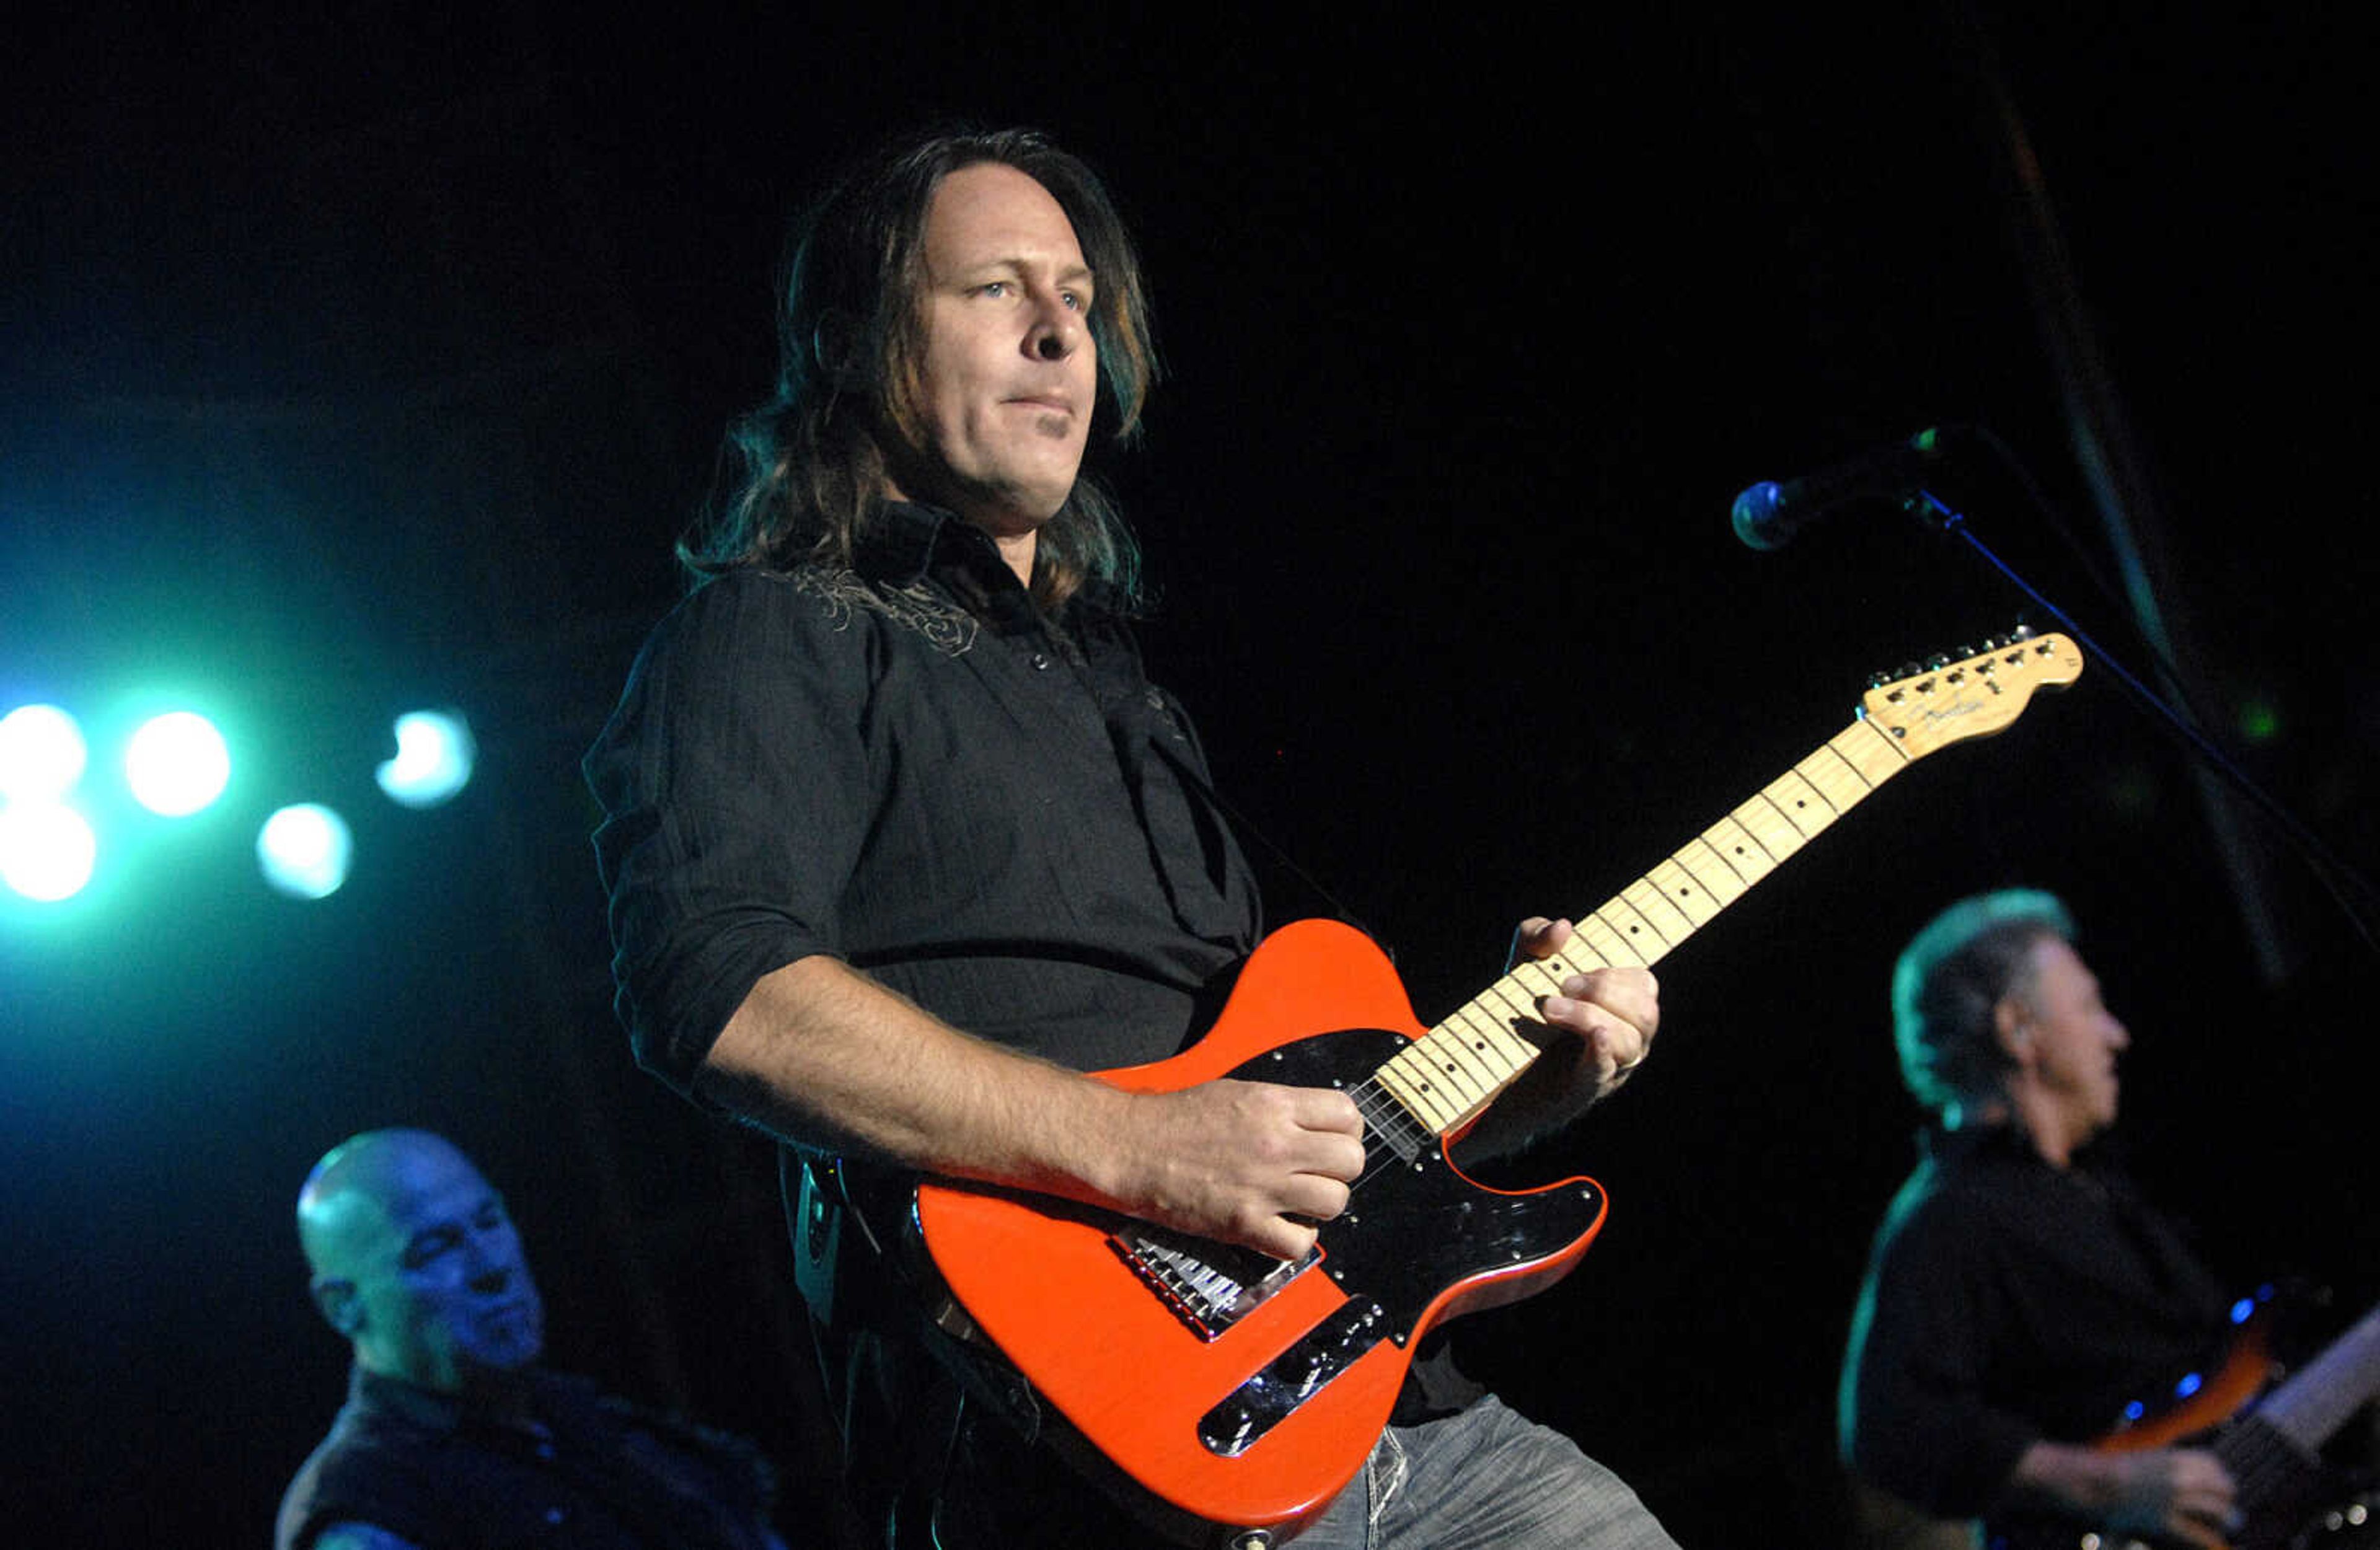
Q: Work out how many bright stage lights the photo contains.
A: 5